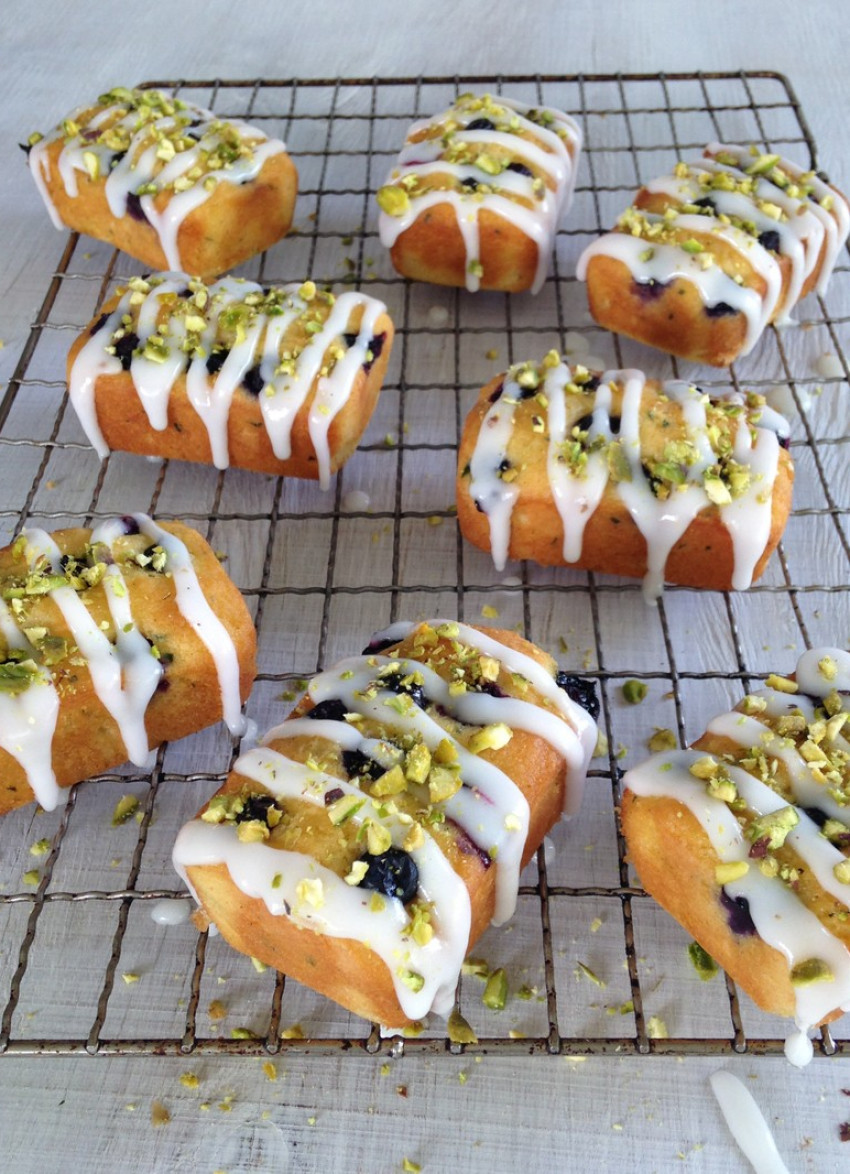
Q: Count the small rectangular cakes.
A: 8